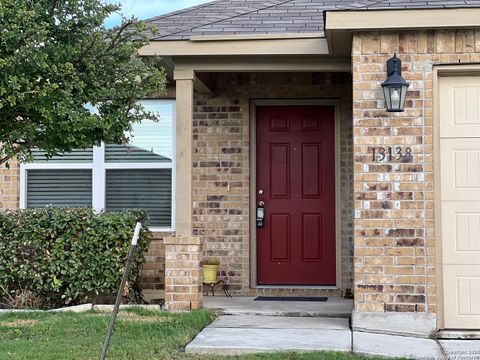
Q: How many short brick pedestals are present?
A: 1